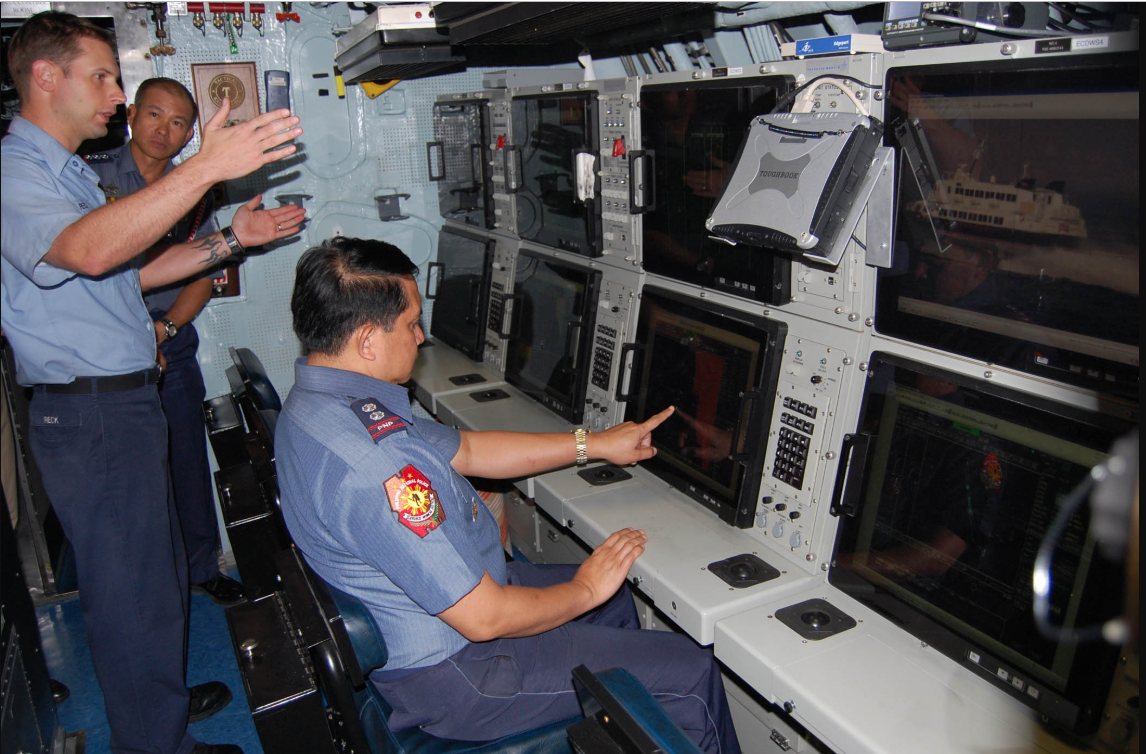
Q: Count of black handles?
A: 12